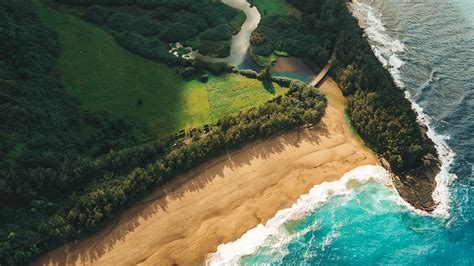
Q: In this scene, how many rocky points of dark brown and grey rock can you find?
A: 1